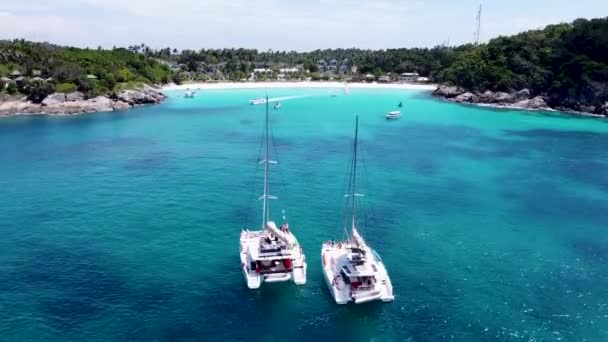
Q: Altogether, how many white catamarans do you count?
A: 2